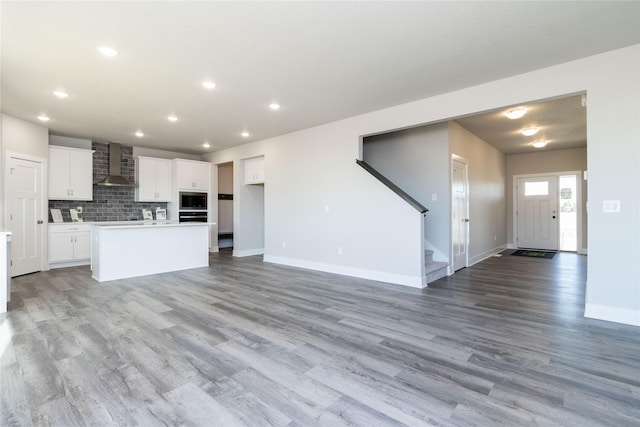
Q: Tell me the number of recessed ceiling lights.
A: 9